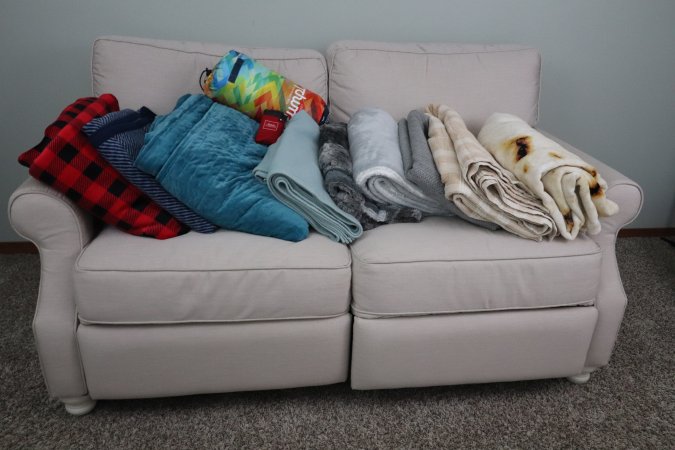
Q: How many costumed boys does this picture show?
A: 0